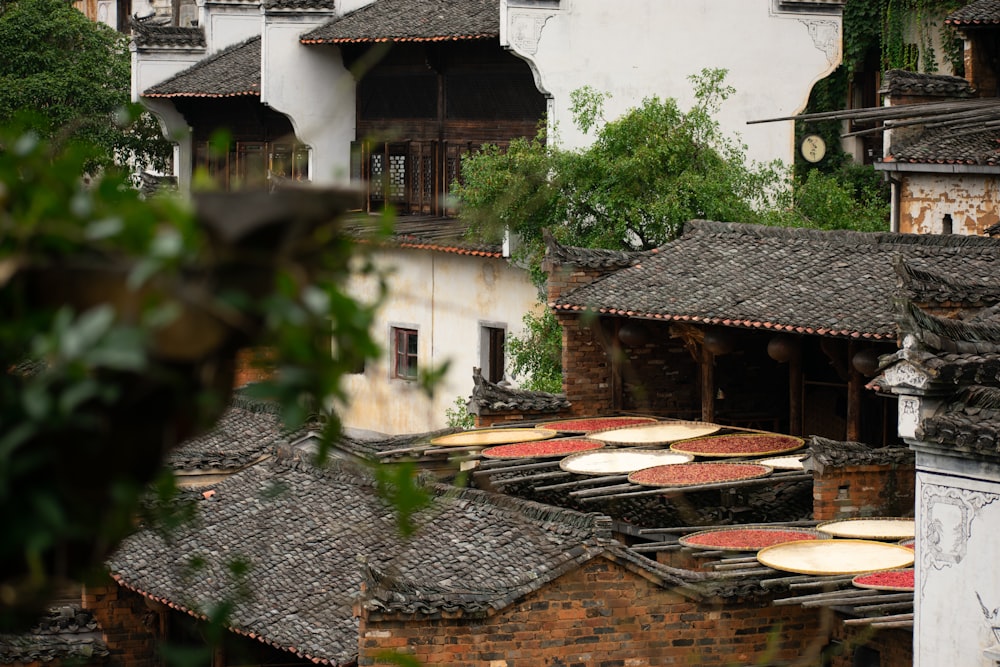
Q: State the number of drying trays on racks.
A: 13